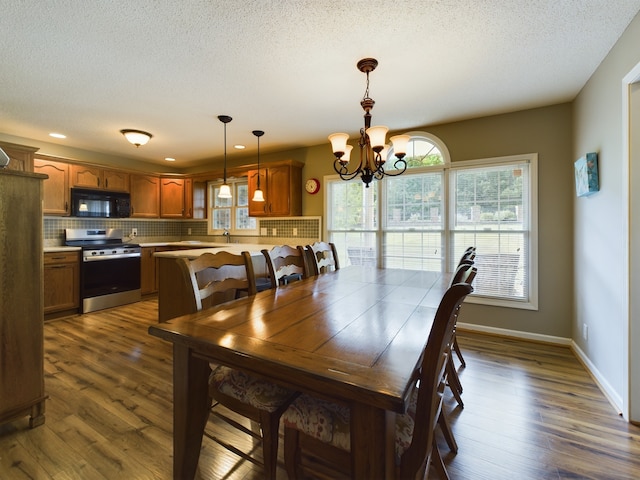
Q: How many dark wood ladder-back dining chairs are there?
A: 6